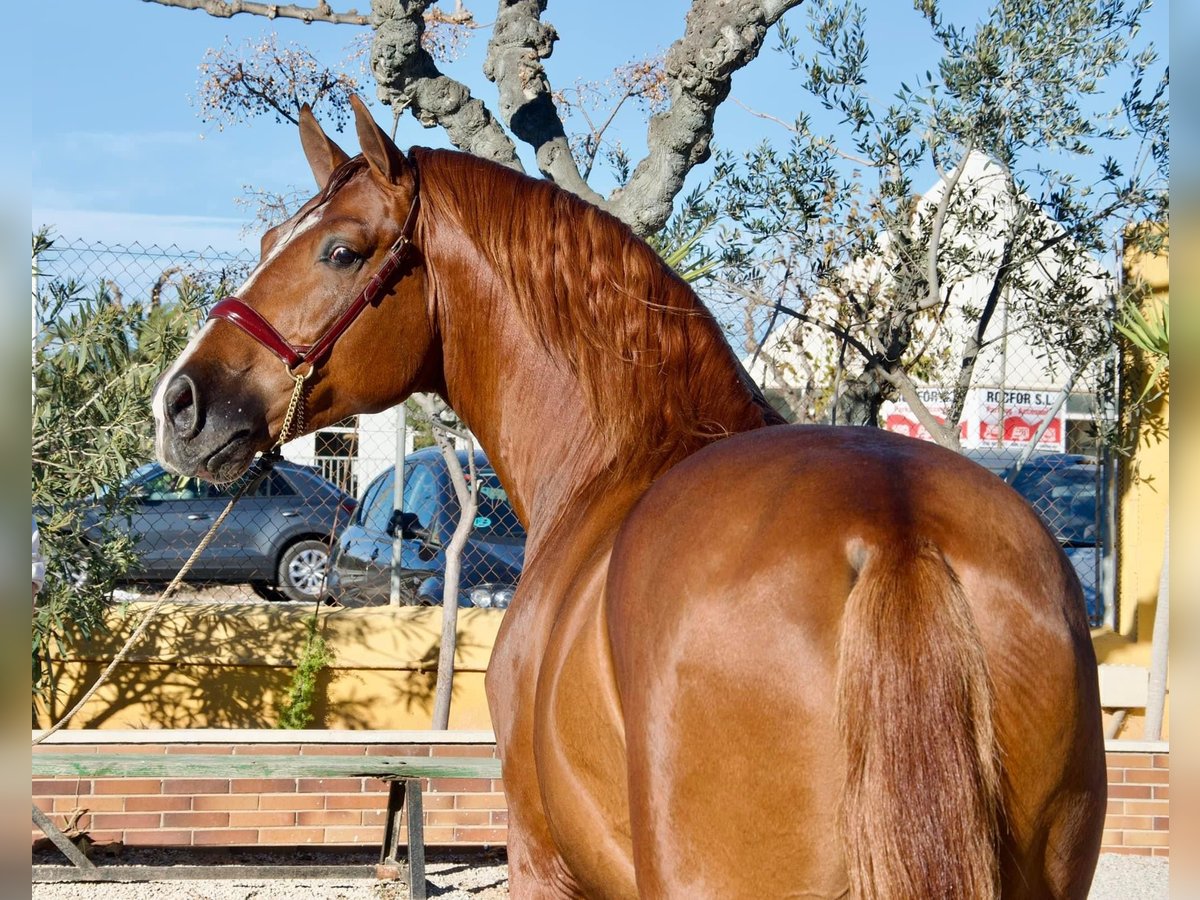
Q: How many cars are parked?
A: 3